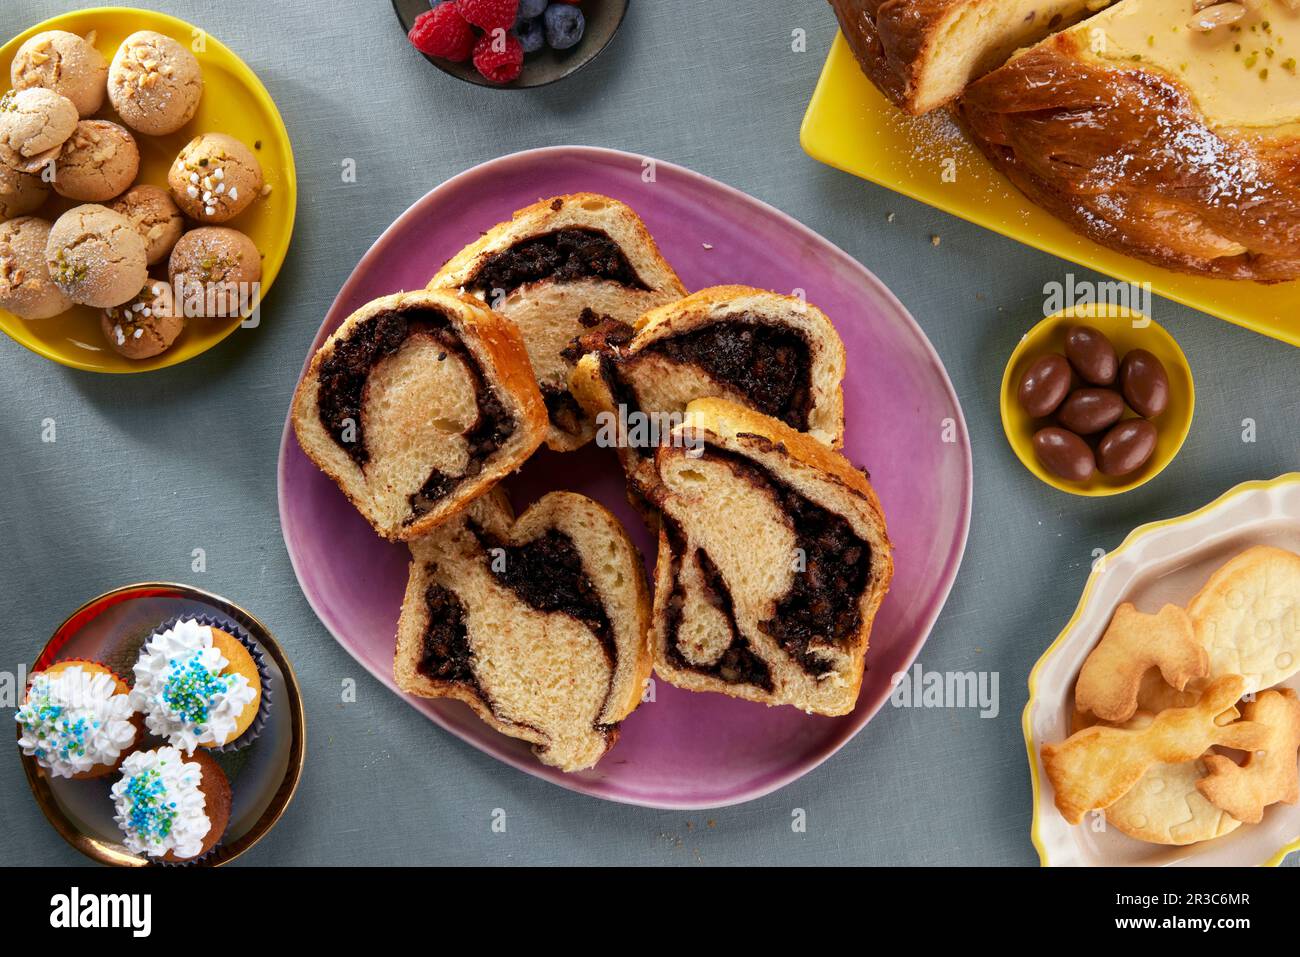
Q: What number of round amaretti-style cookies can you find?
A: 11